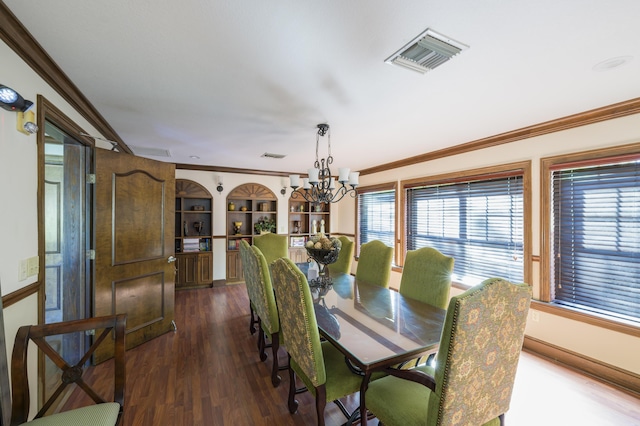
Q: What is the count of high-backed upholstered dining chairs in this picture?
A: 8